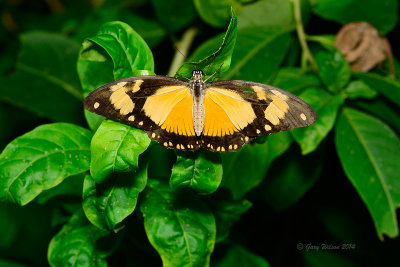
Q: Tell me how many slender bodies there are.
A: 1